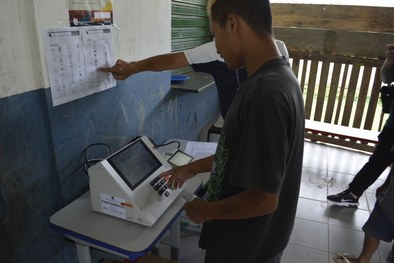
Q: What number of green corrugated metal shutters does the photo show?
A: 1